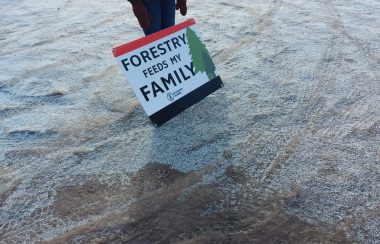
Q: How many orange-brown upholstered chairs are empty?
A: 0